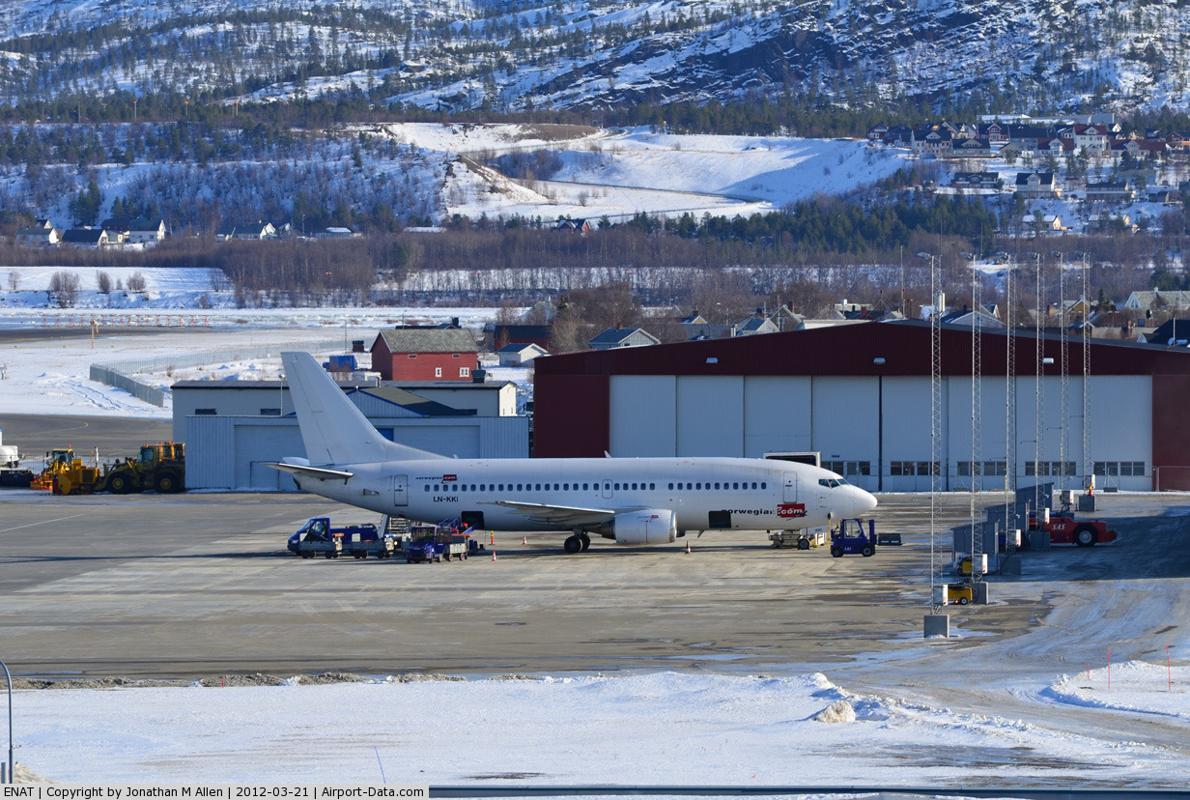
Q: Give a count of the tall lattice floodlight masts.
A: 6